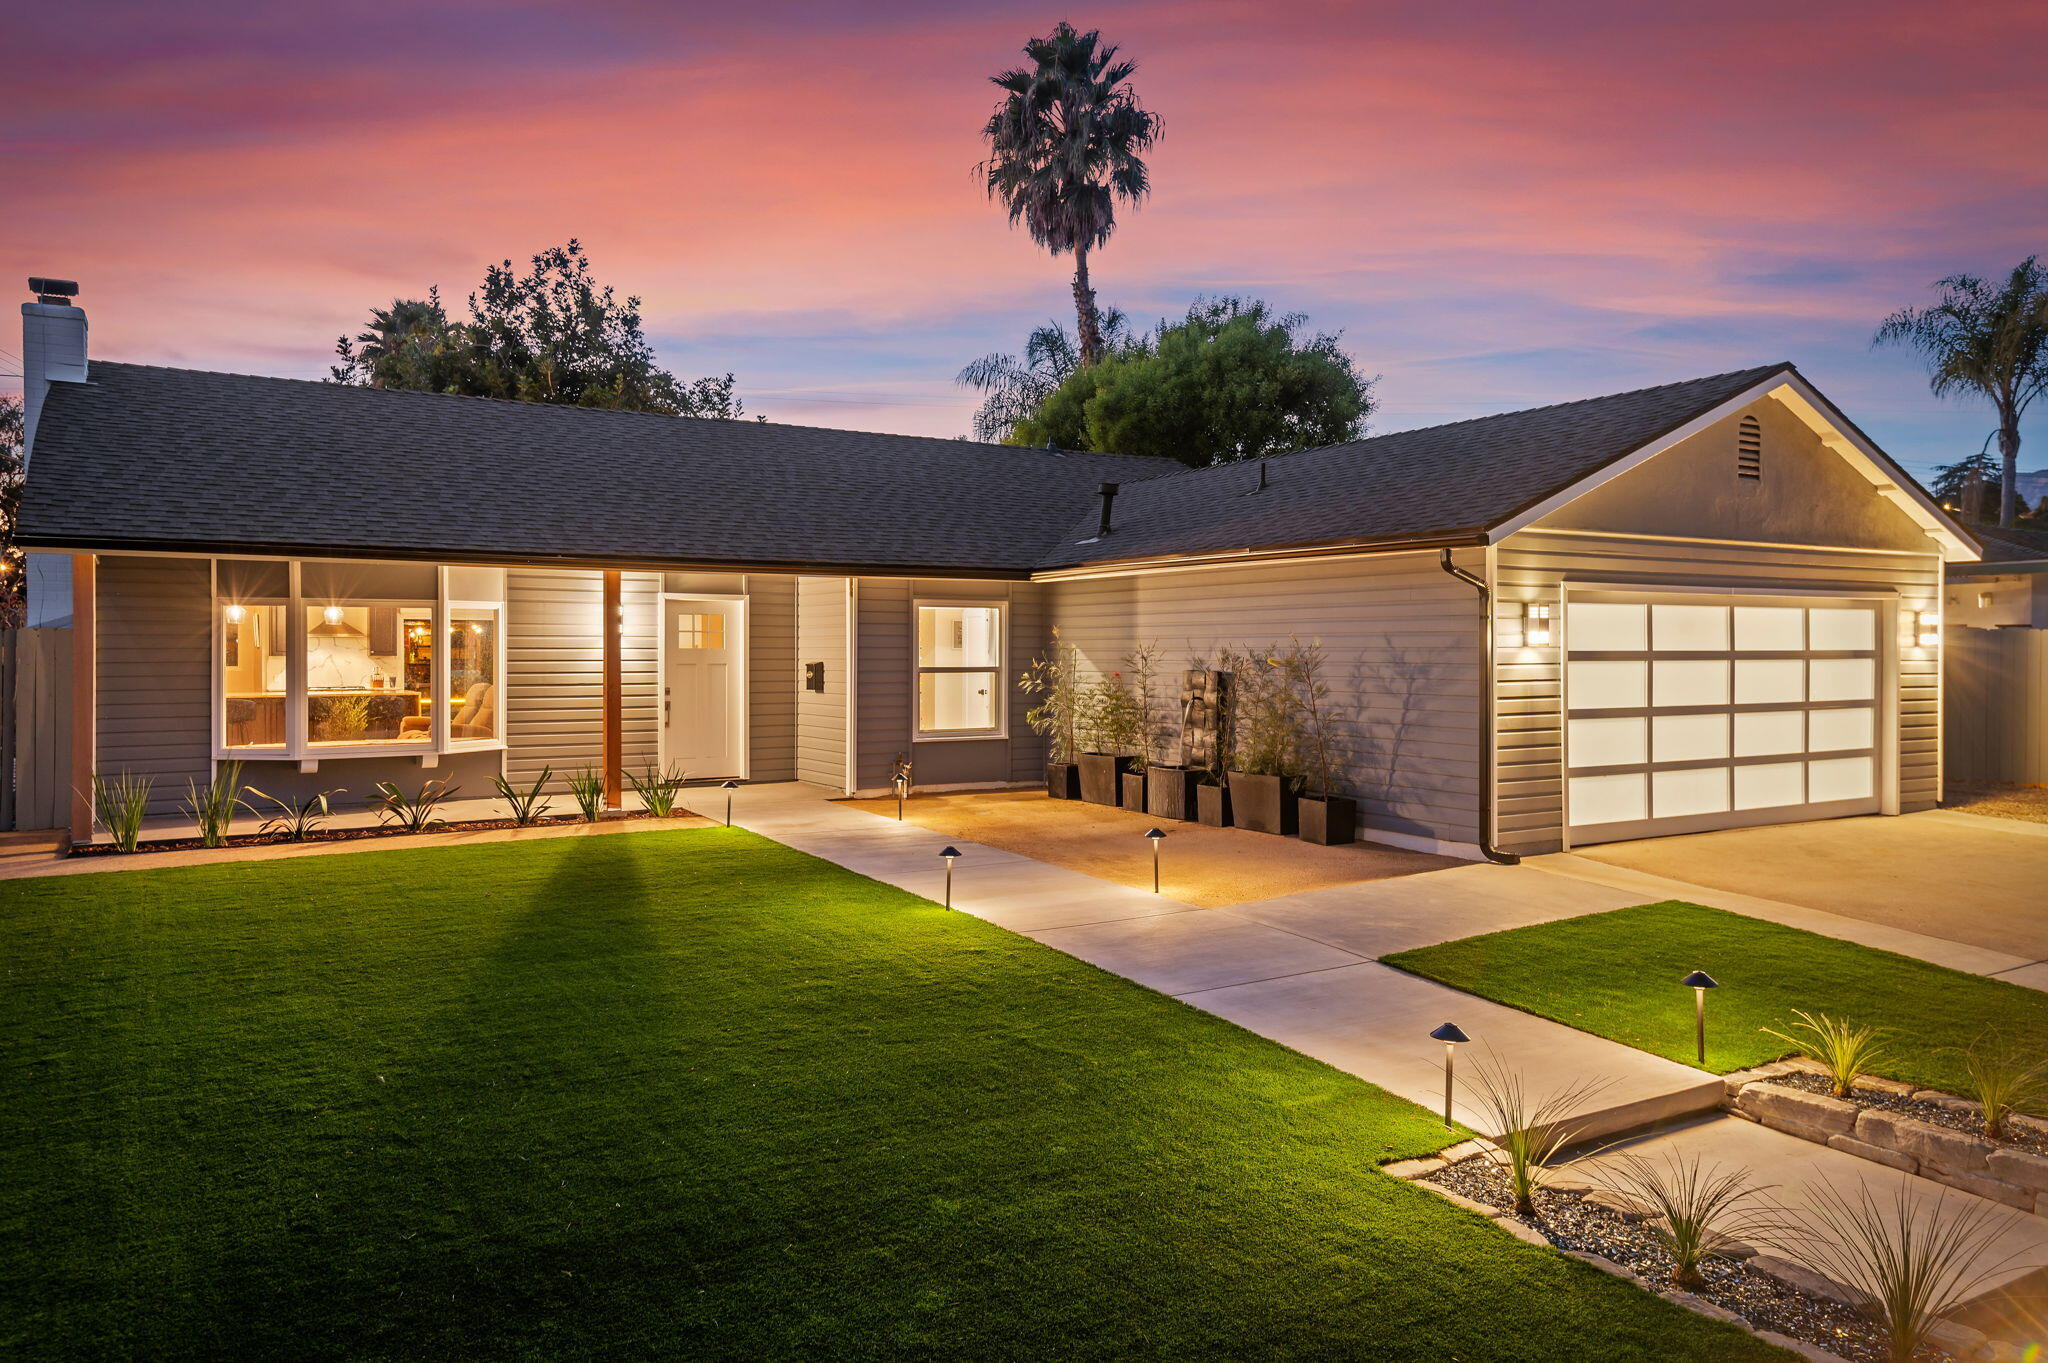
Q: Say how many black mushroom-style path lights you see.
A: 6